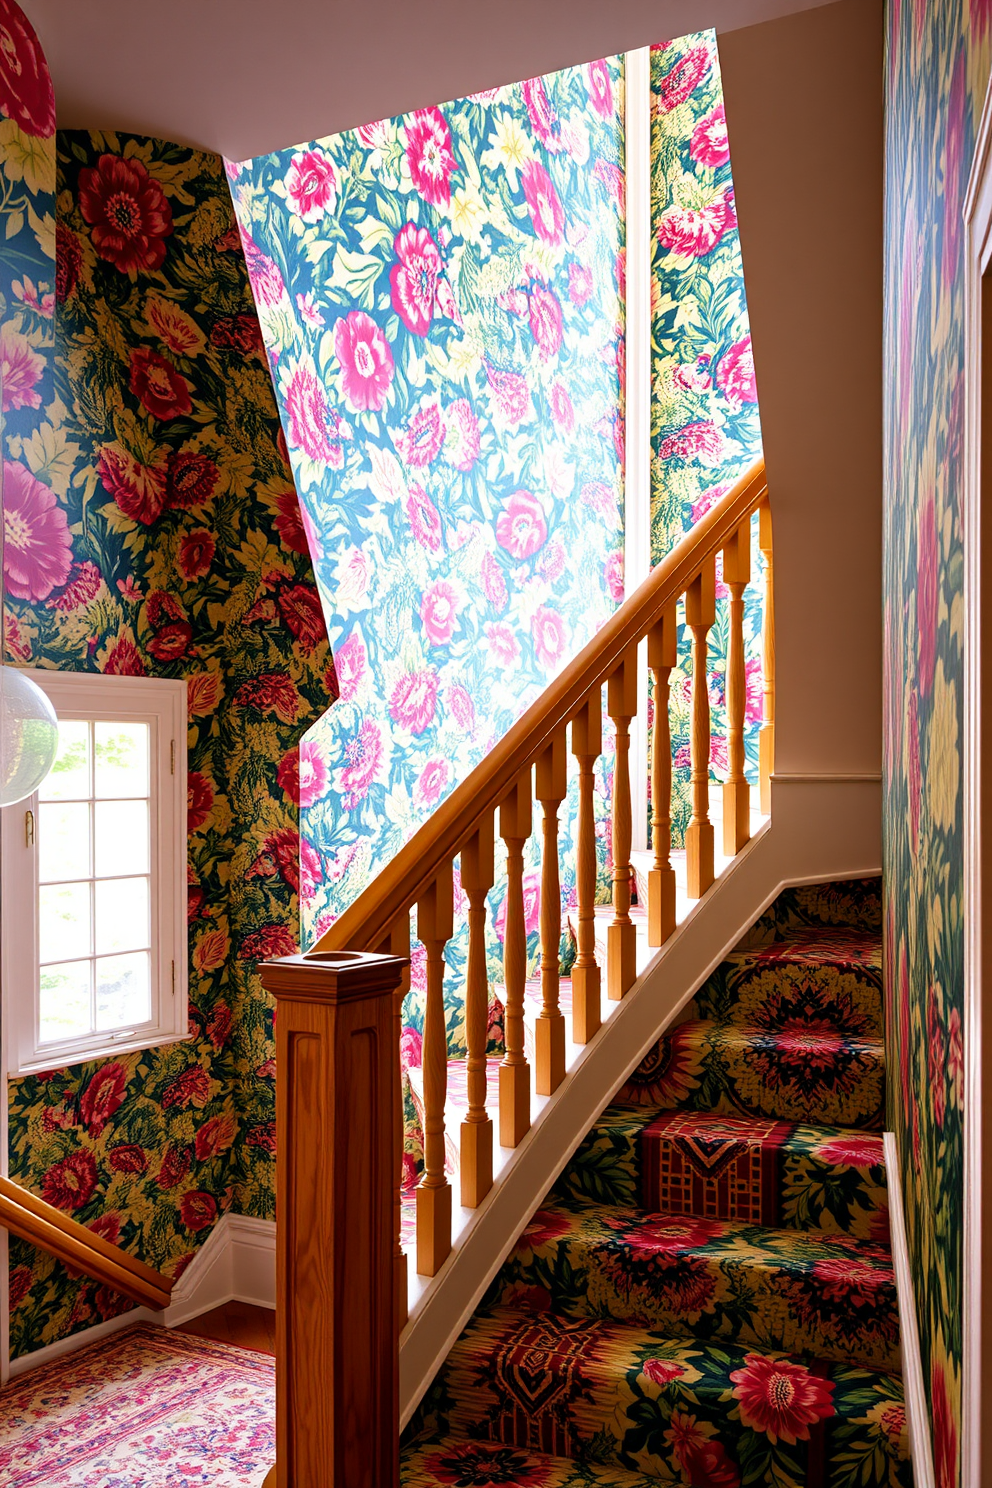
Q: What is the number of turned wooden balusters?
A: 11